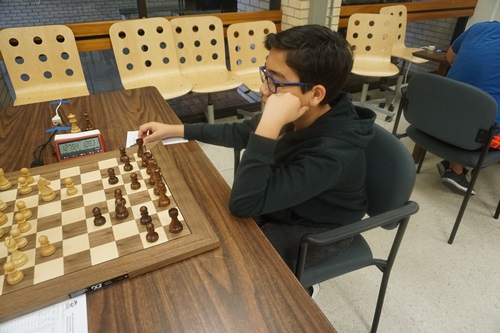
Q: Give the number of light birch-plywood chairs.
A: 6